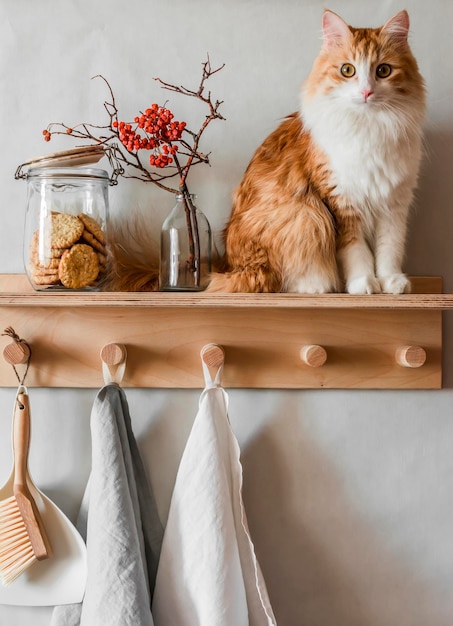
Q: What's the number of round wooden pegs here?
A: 5